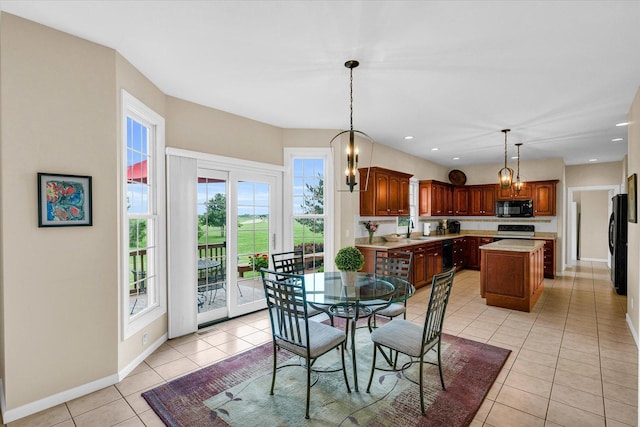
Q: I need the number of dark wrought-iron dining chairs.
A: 4